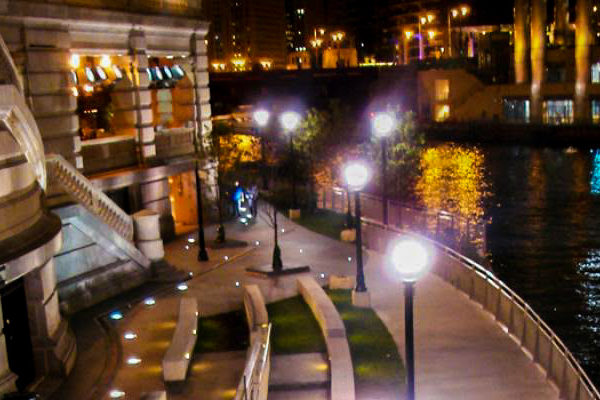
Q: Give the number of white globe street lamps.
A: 5